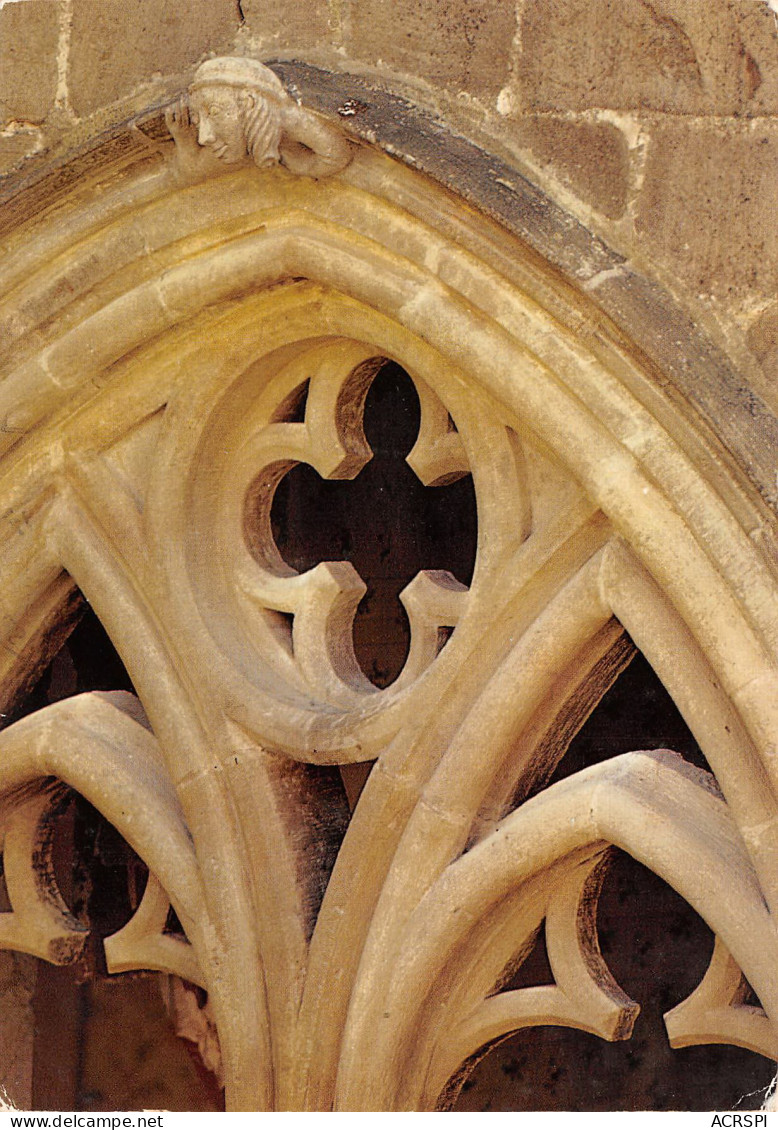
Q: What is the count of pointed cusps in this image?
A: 8